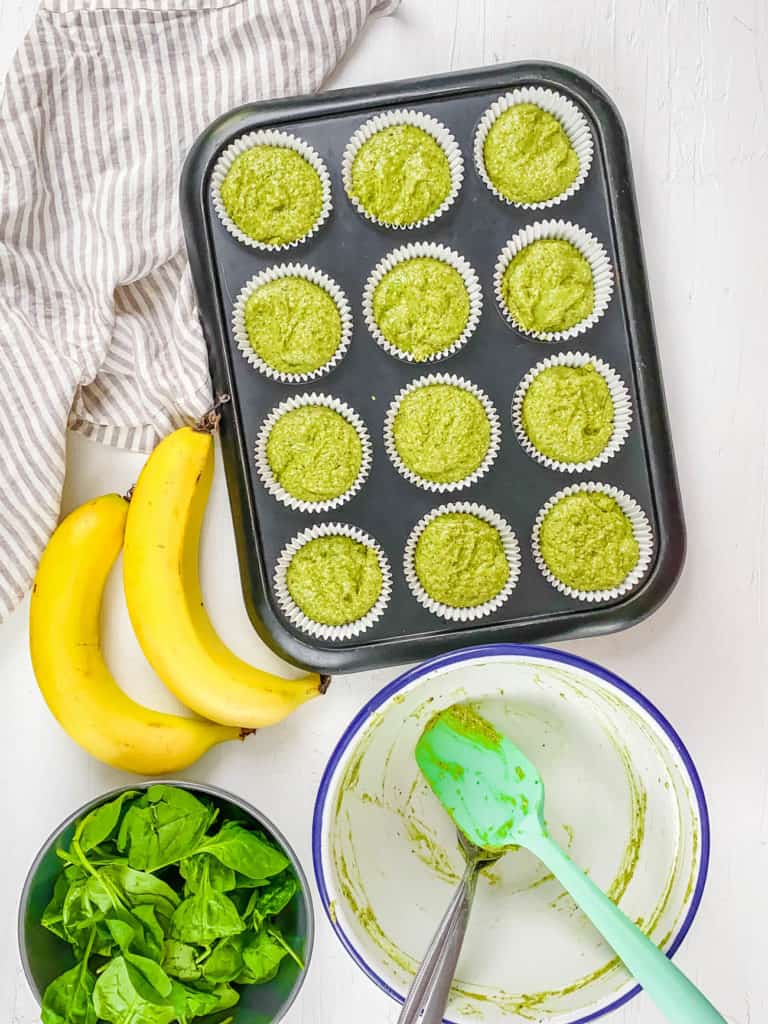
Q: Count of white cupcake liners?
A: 12